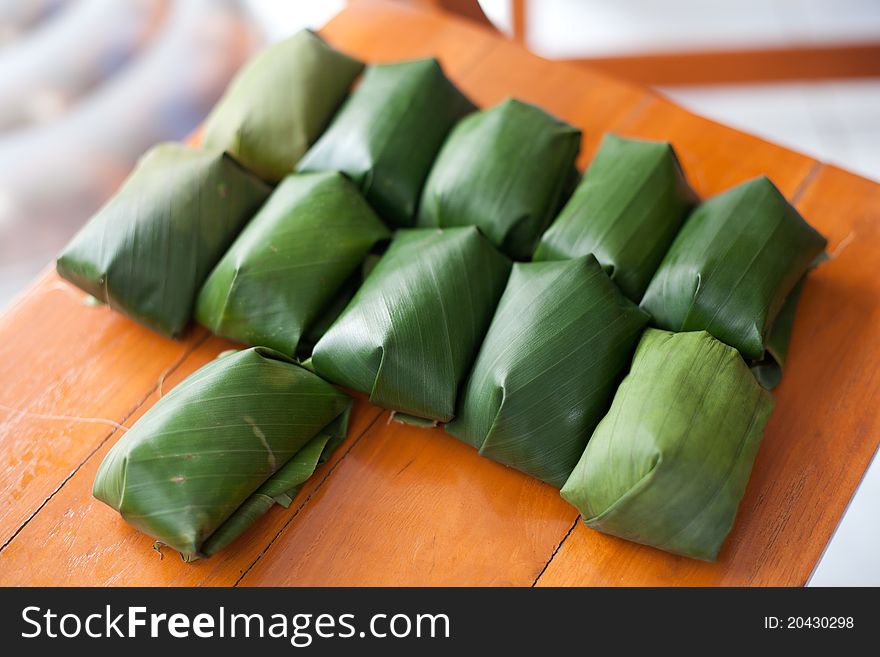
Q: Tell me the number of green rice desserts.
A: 11